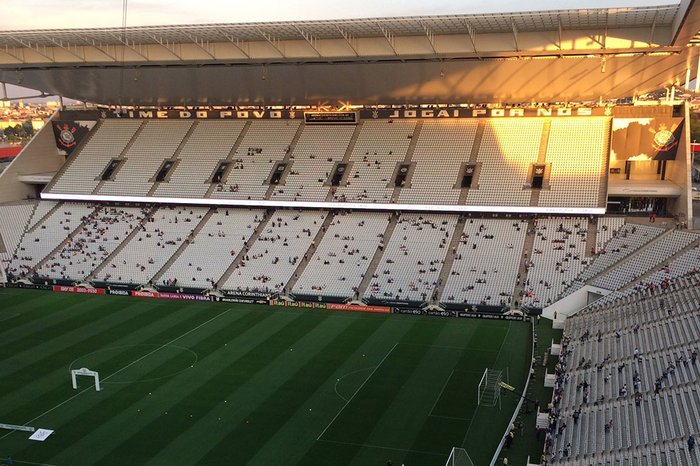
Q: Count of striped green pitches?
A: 1